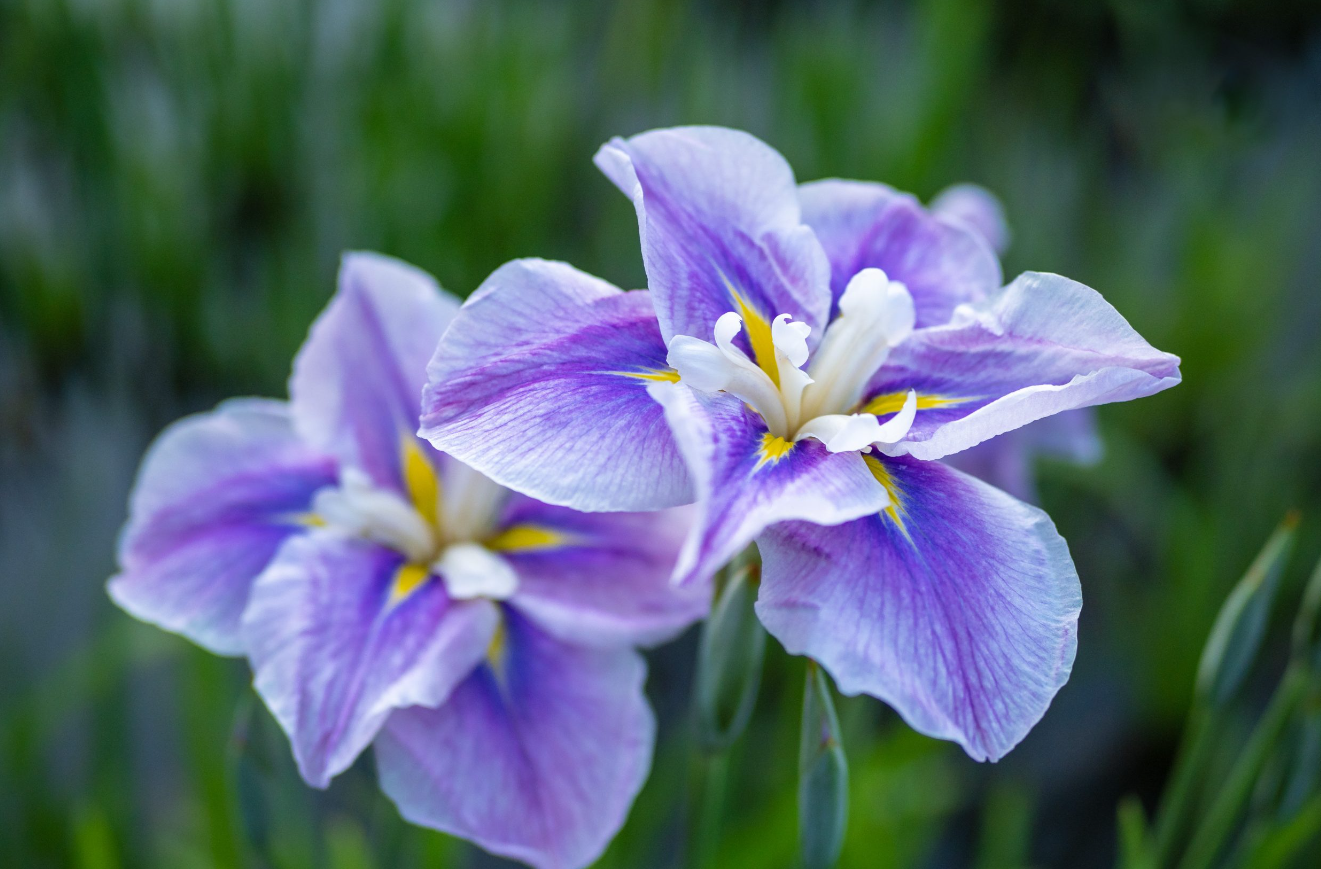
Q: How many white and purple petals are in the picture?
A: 11